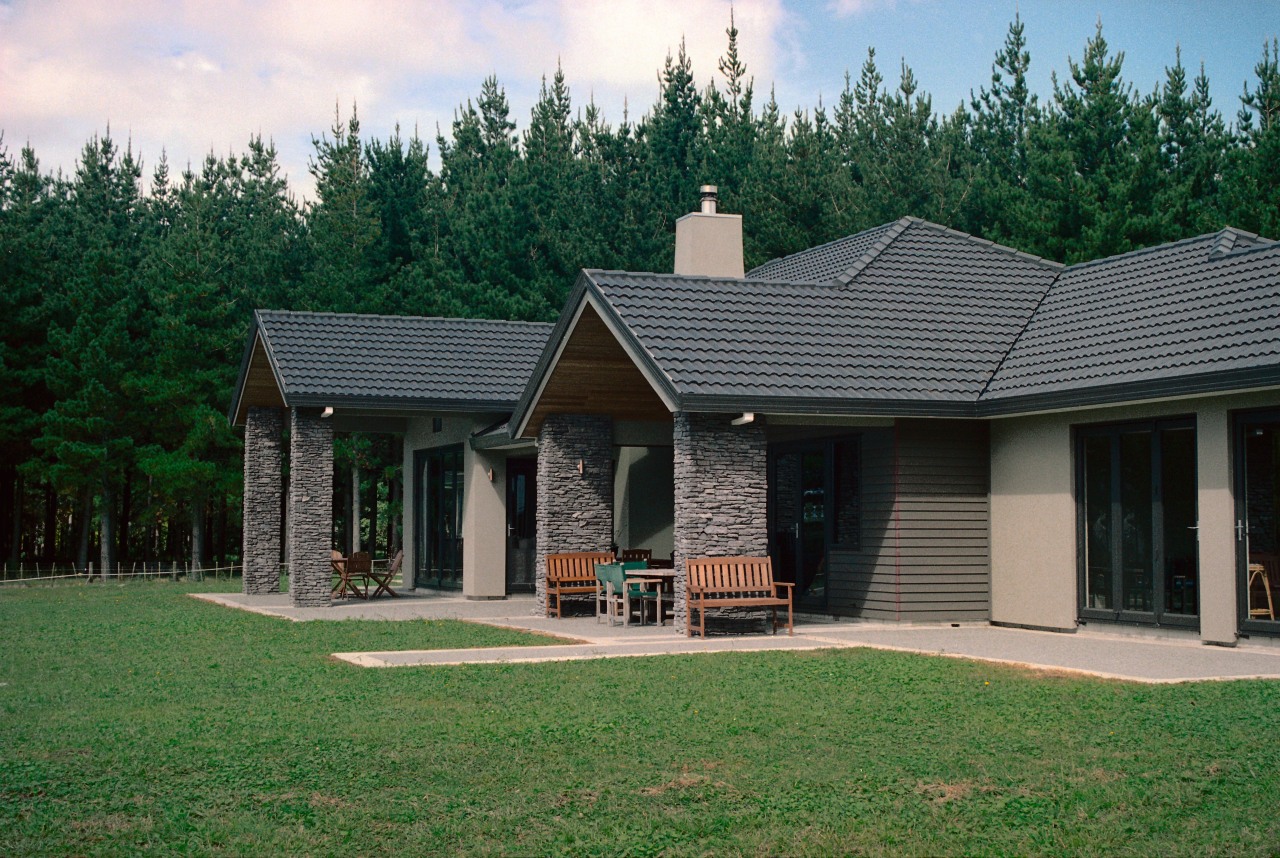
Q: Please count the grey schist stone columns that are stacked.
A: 4